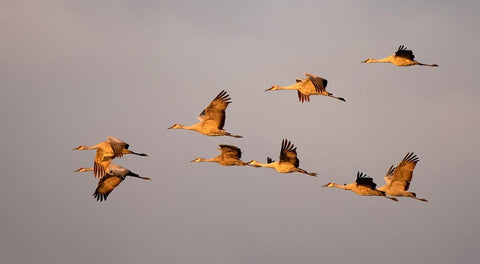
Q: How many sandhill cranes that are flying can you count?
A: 9